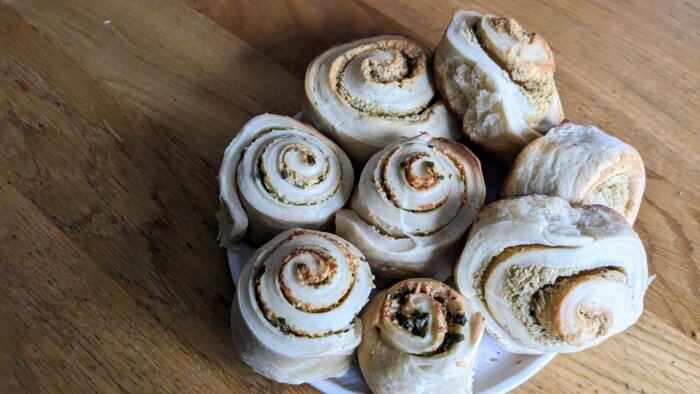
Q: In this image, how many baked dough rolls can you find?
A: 8